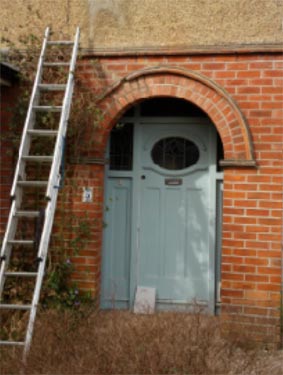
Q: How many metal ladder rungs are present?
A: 12